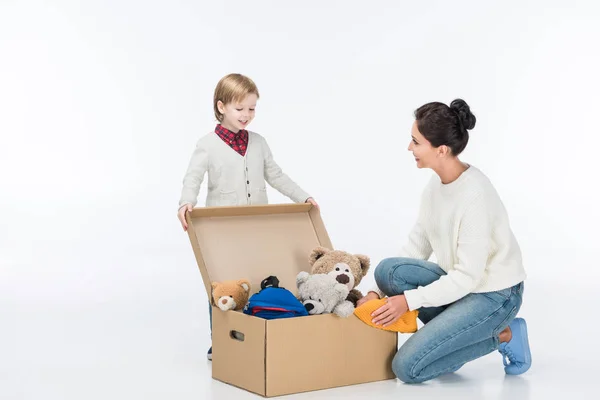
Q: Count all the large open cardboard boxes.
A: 1